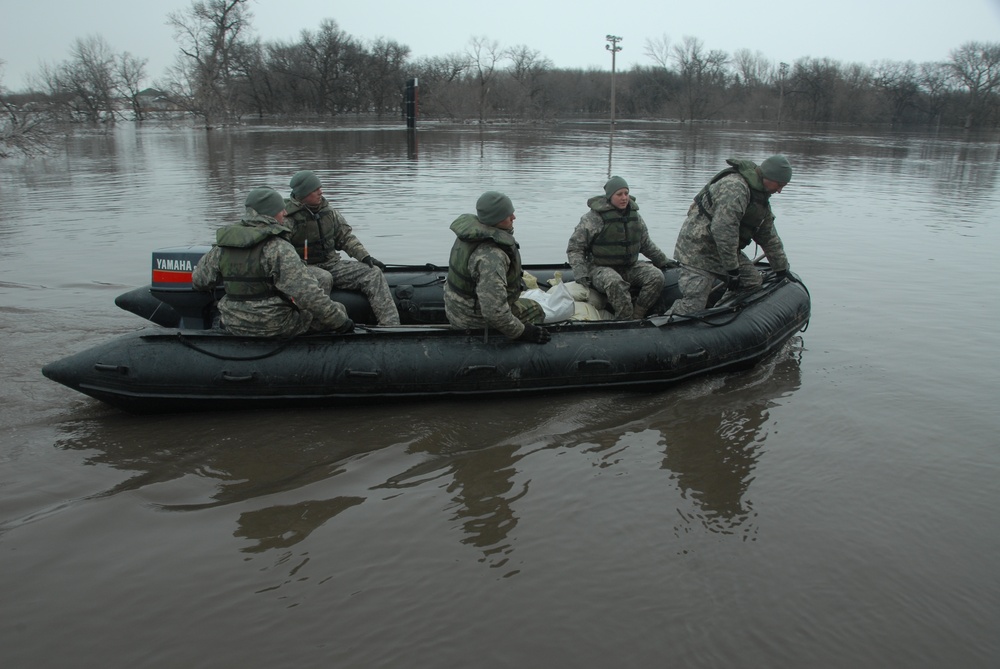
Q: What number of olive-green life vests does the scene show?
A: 5